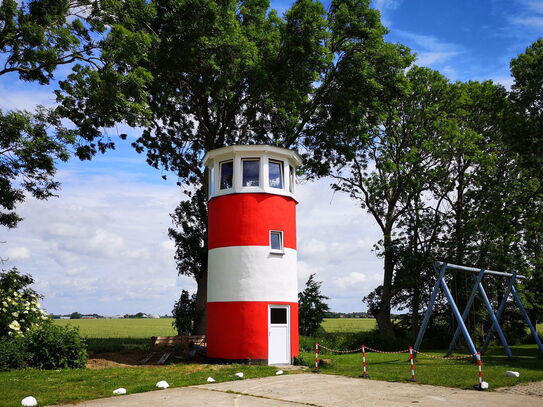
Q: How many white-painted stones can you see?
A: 8